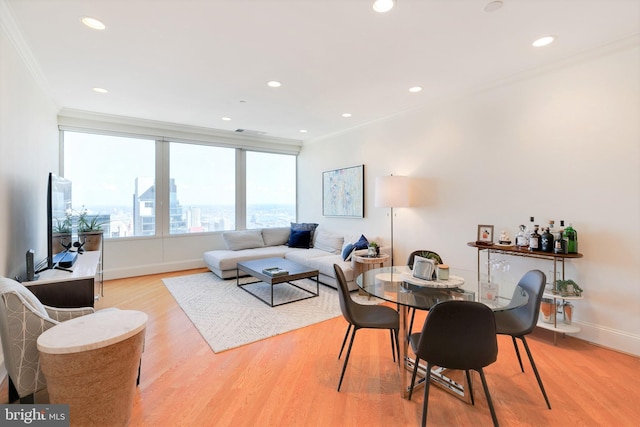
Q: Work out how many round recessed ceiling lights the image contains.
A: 9